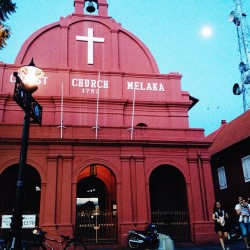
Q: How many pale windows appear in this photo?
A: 2